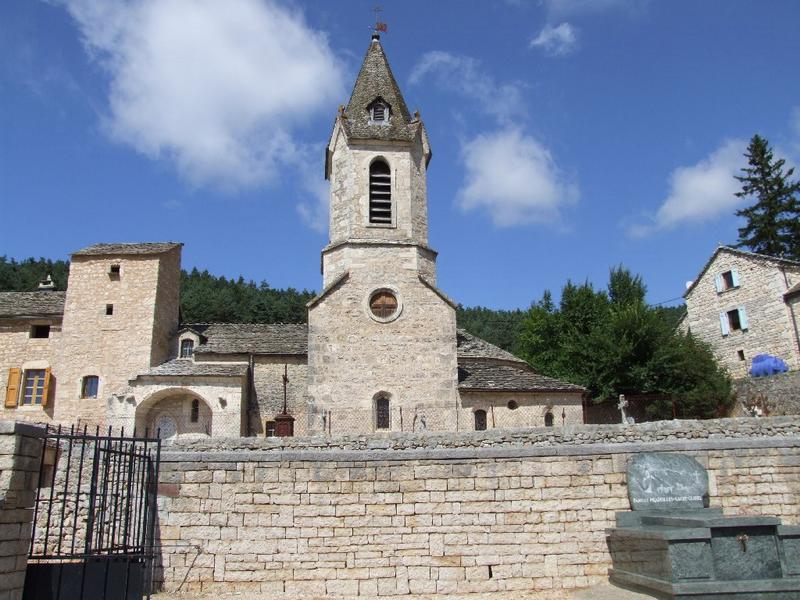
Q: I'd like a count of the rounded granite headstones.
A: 1